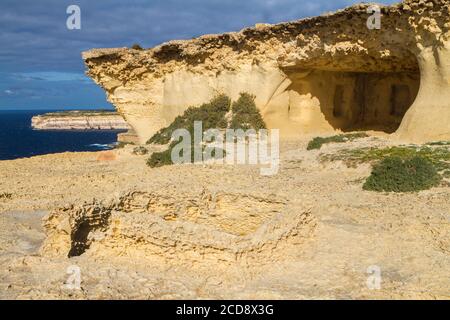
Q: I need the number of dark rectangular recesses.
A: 2